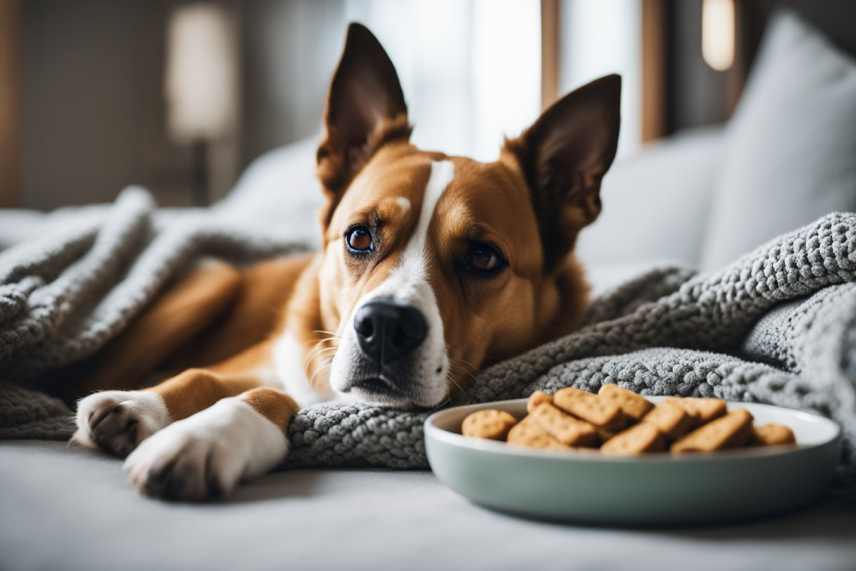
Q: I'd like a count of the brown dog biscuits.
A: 11